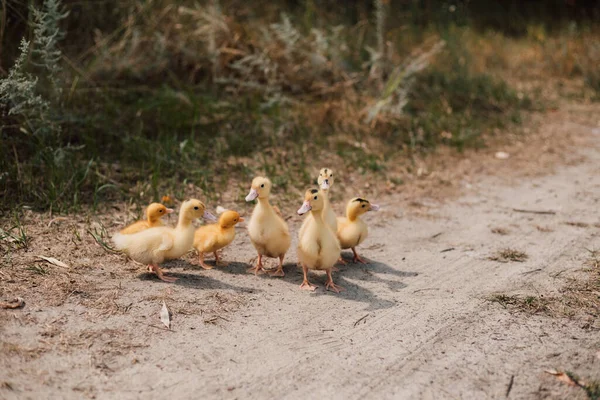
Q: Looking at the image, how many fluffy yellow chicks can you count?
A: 7